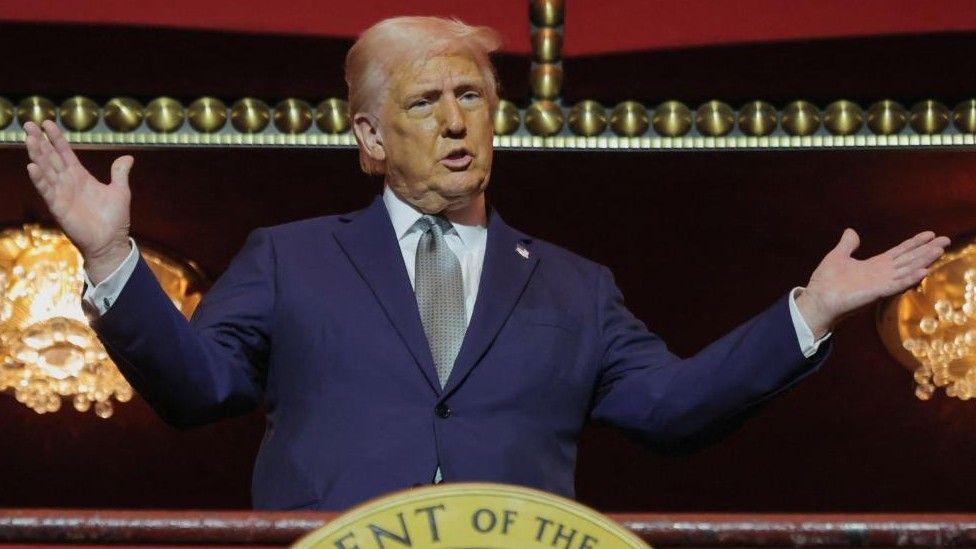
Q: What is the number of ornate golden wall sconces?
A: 2